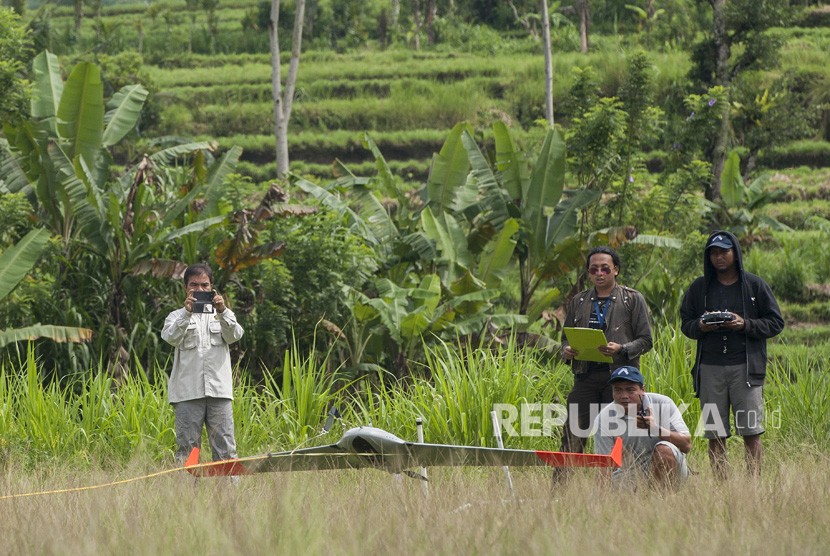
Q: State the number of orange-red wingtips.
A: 2